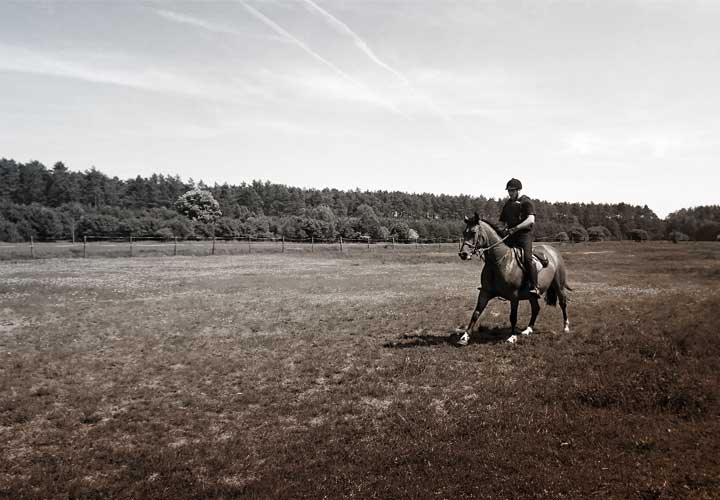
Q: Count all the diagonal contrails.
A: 2